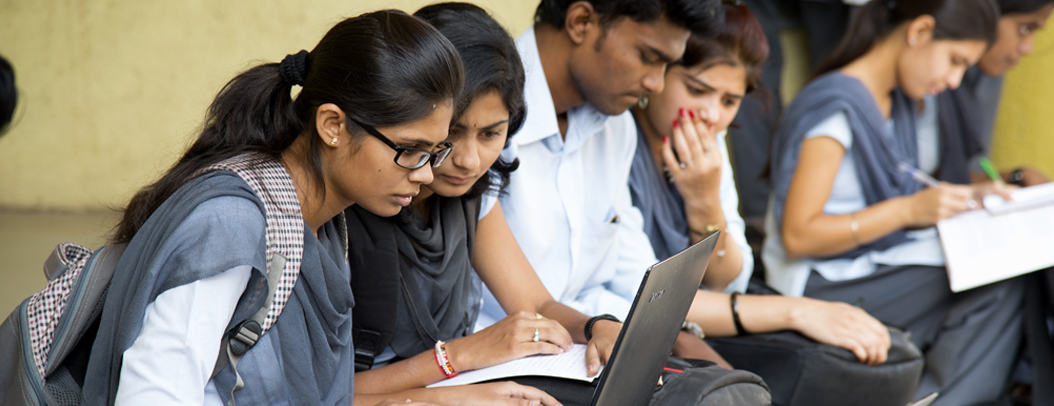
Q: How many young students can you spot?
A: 6